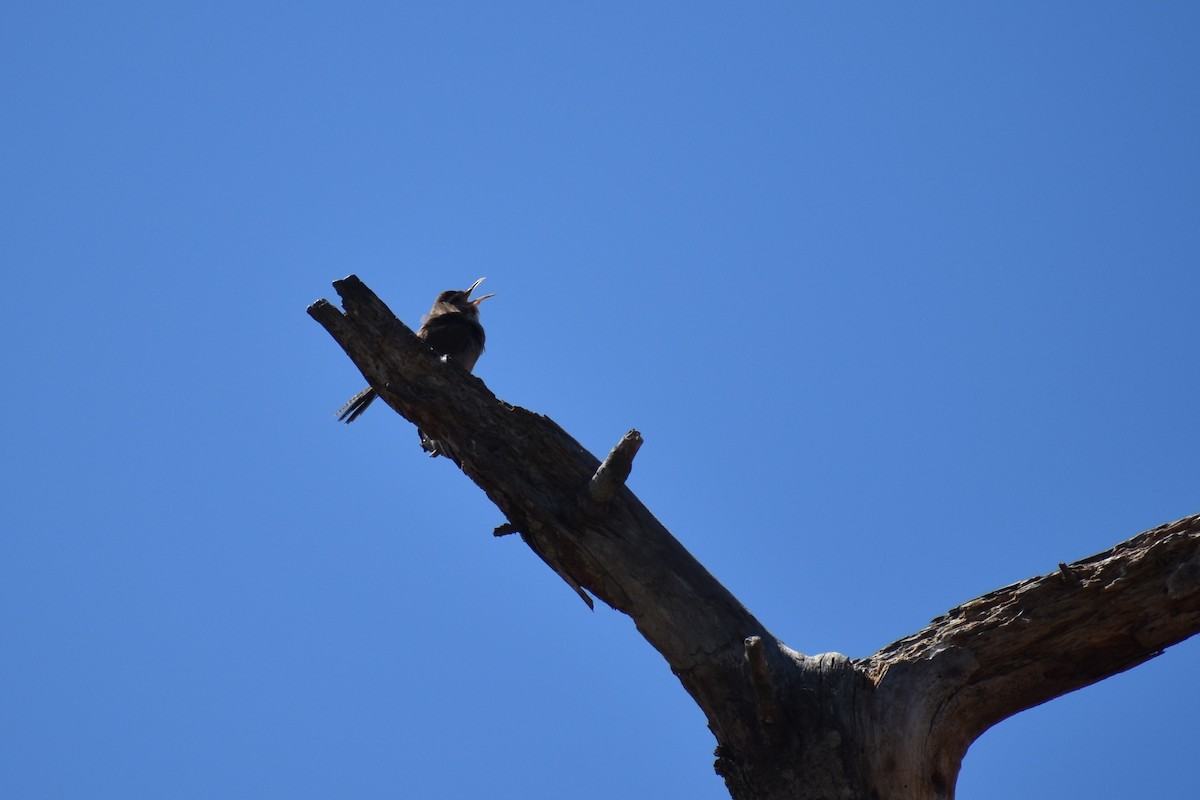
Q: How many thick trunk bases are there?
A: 1